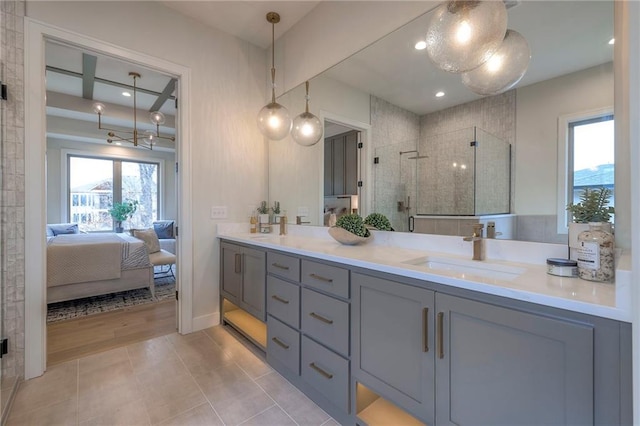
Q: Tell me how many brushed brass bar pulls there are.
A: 10